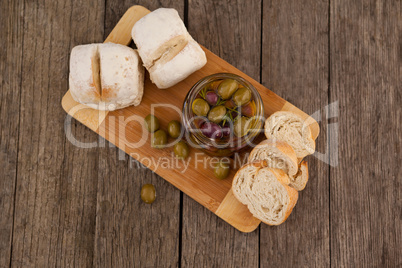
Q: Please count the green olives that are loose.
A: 6